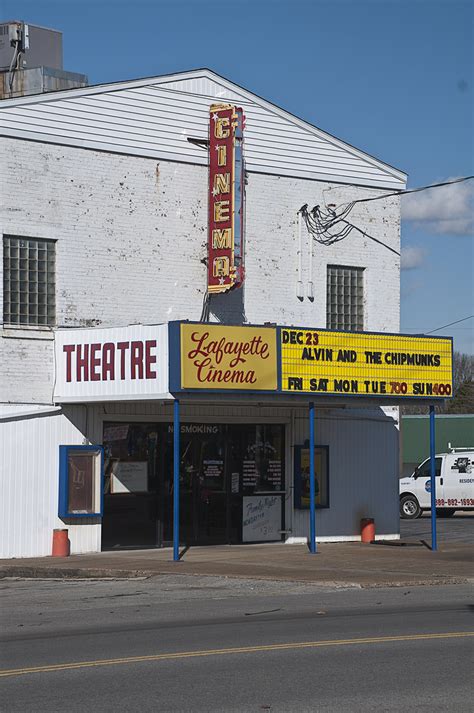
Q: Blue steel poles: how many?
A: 3